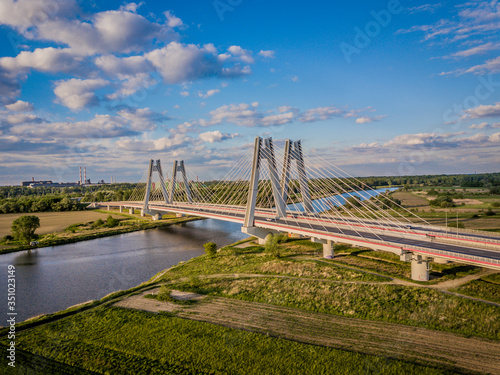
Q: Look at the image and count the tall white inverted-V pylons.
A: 4